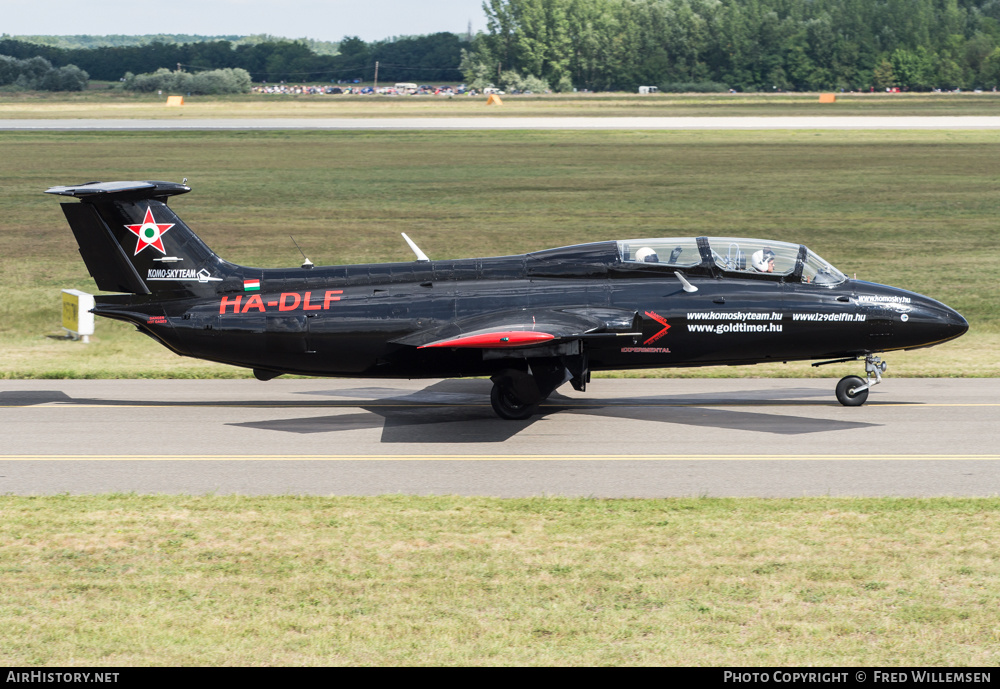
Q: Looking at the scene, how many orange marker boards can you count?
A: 3